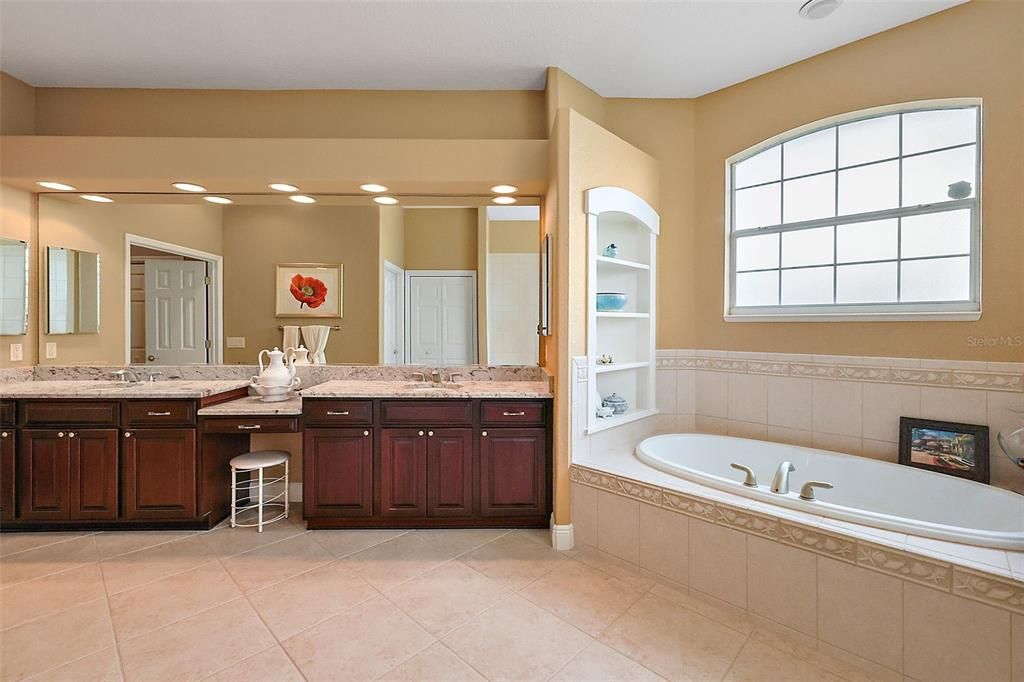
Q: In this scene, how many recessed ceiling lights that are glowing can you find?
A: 5